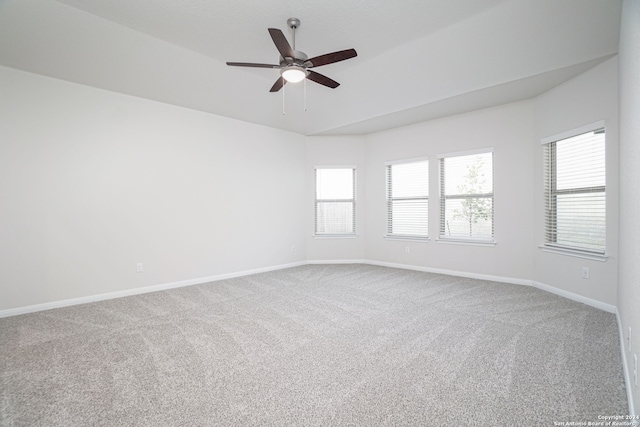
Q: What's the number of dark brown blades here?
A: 5